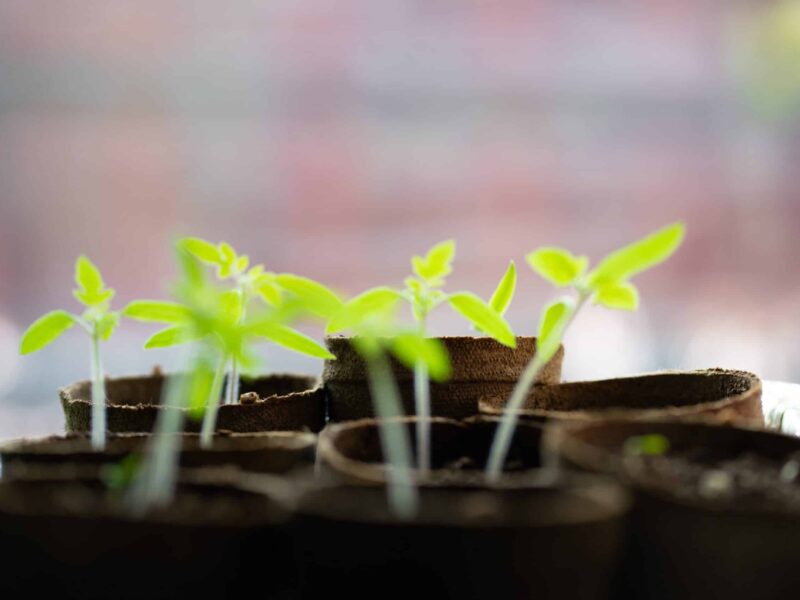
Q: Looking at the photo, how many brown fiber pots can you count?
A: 8